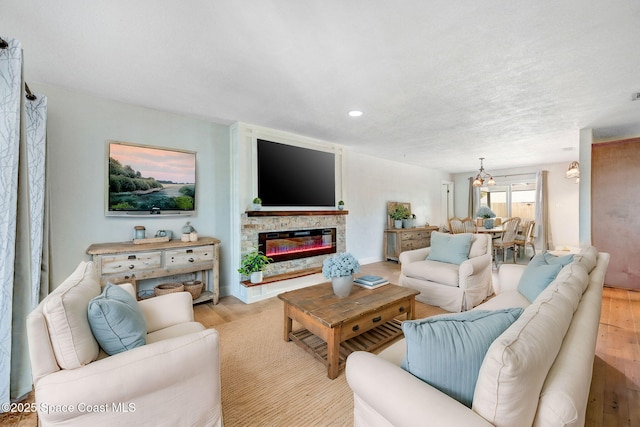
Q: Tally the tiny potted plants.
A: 2